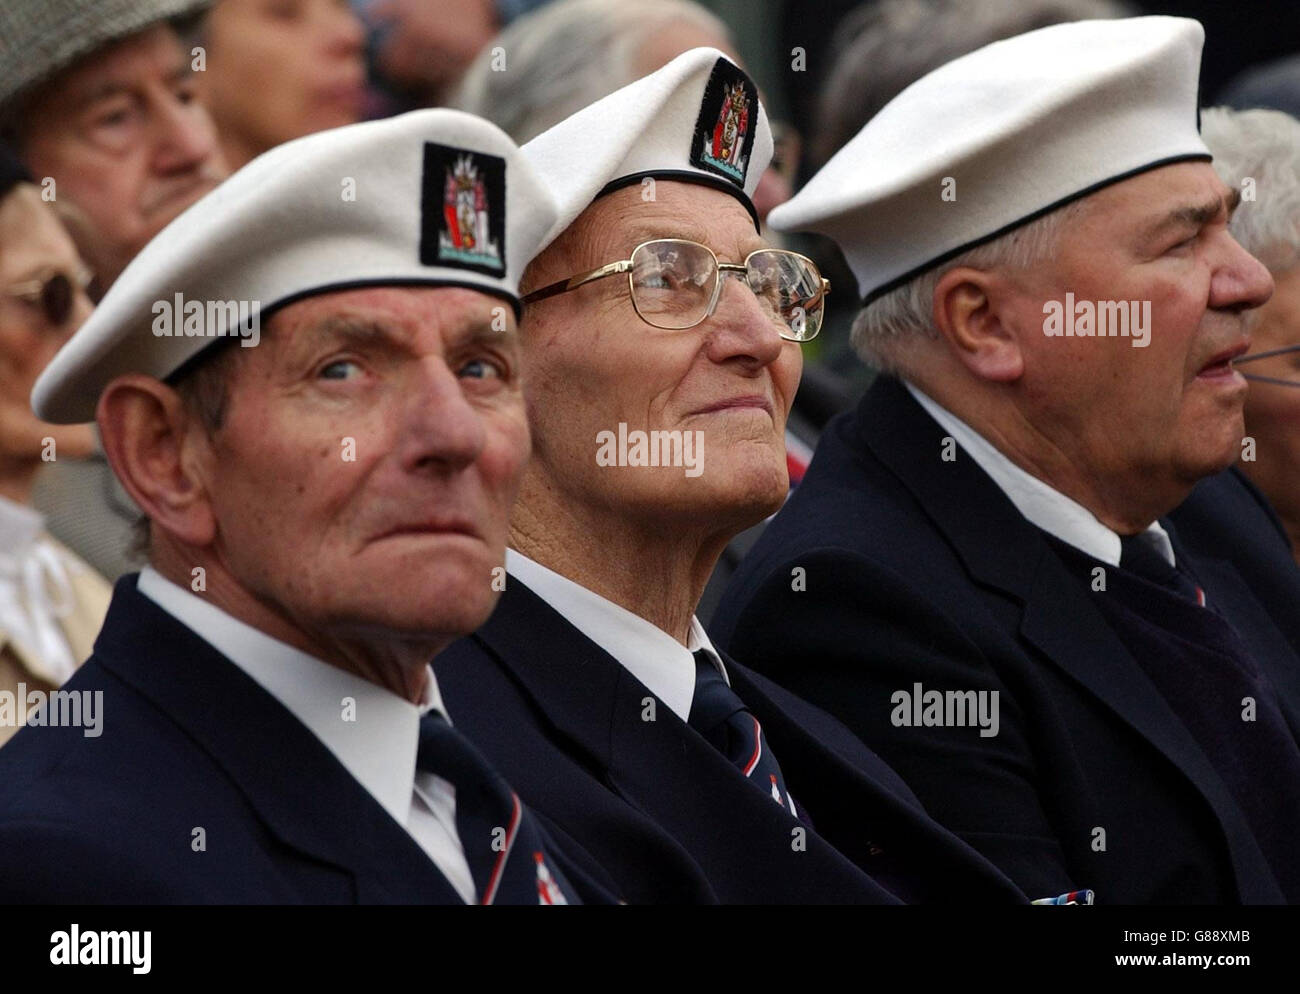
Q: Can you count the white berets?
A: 3